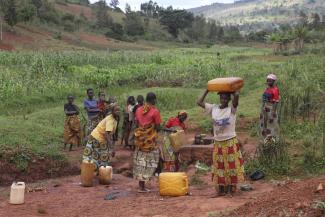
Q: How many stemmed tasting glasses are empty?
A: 0